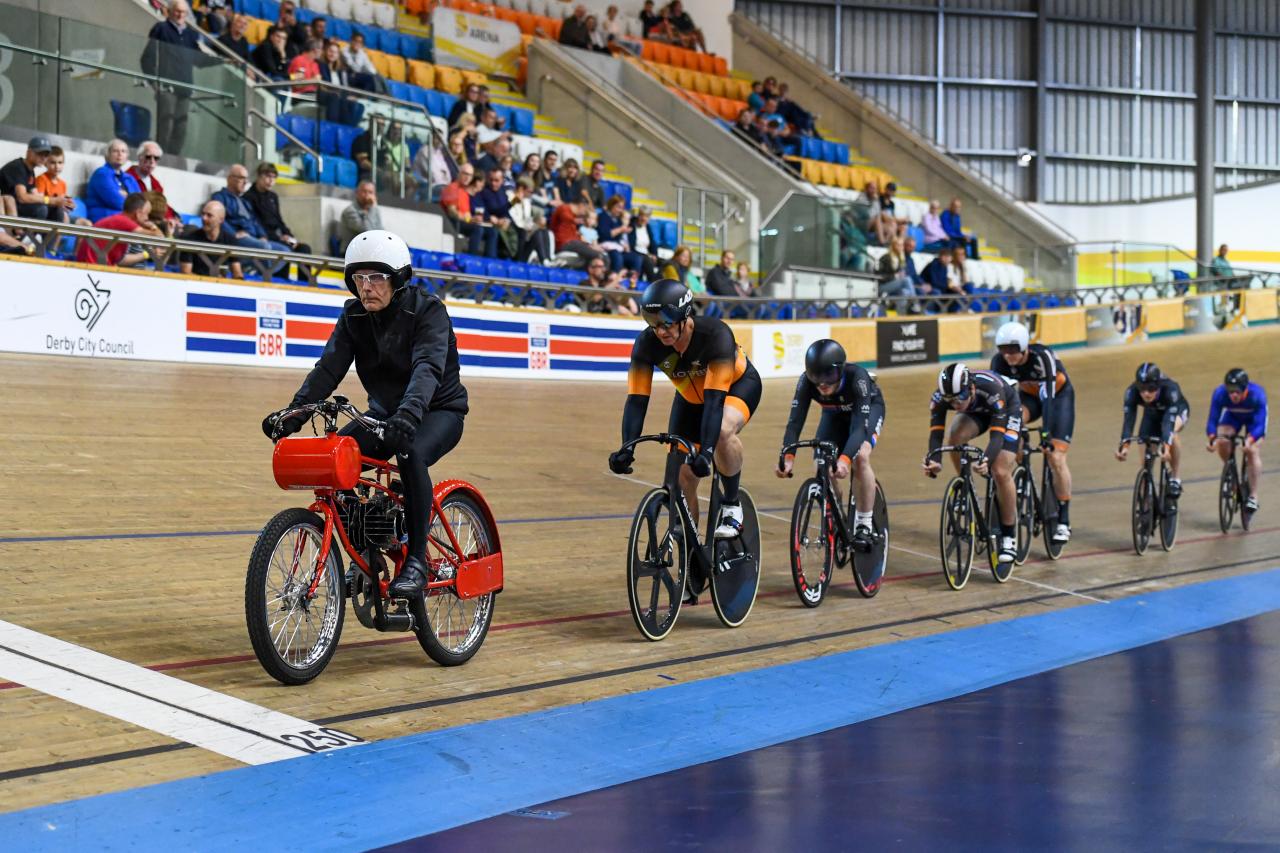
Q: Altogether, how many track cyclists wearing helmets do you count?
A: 6